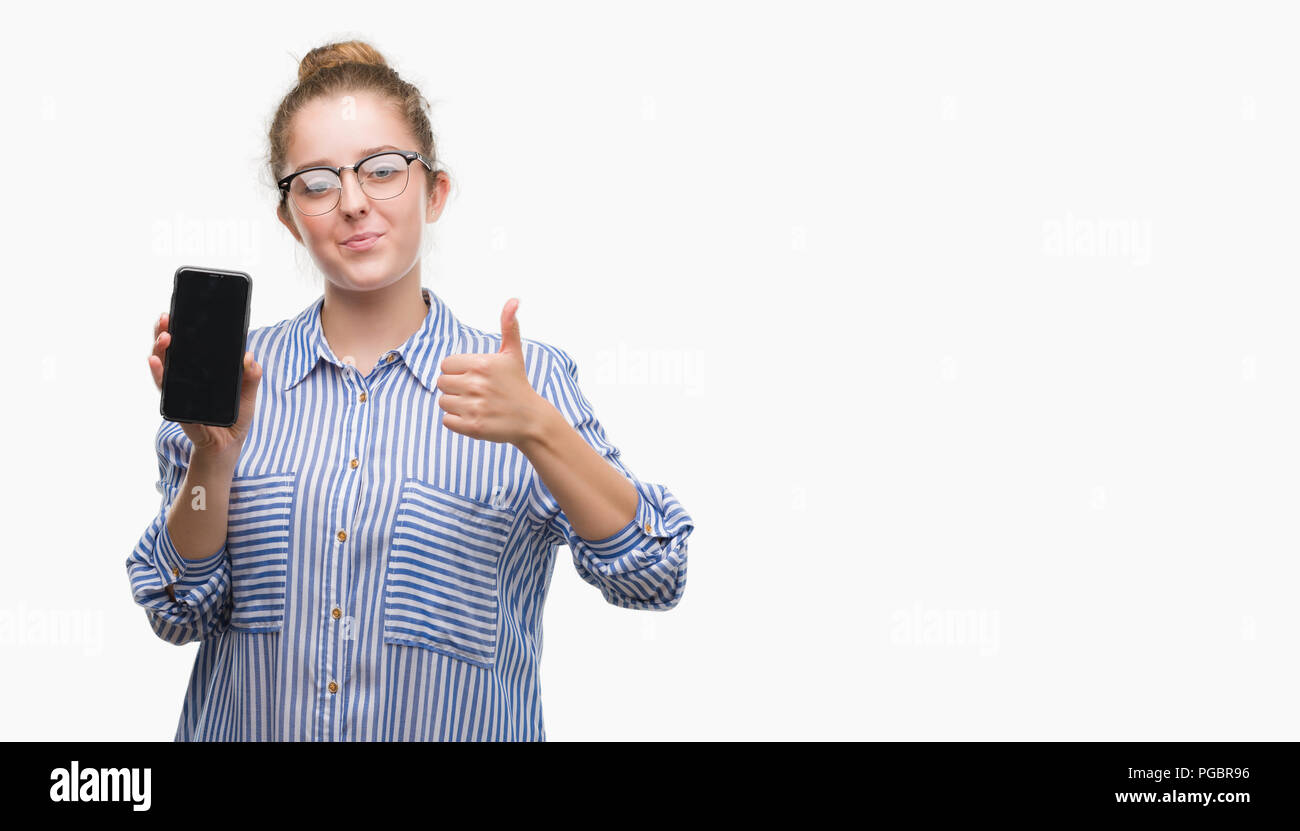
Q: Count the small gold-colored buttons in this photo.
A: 8